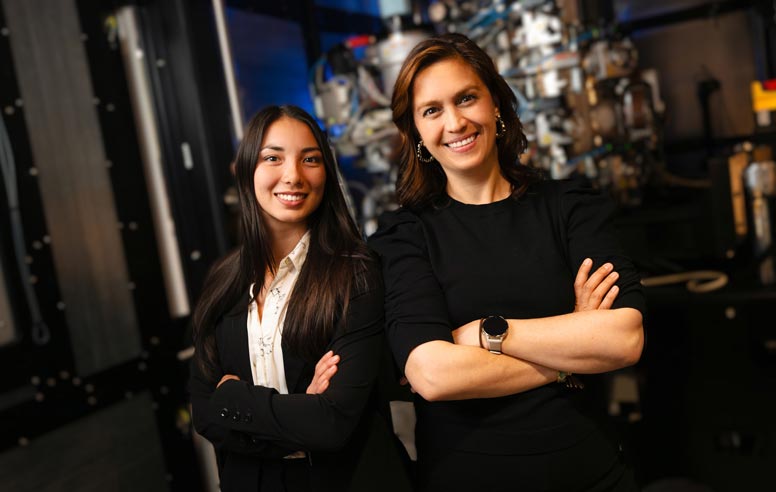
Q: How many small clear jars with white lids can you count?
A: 0